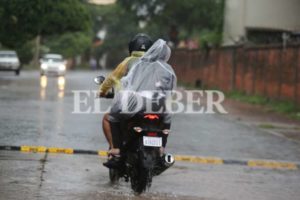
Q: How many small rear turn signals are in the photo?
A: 2